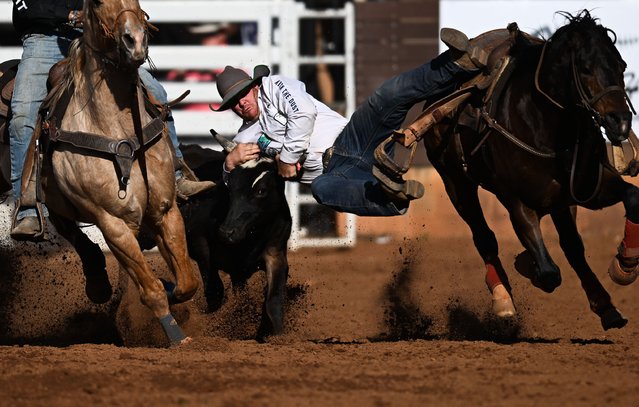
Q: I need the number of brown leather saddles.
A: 2